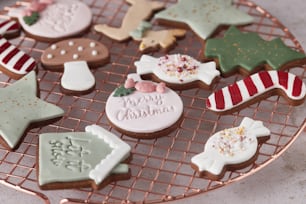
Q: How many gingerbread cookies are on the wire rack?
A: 12